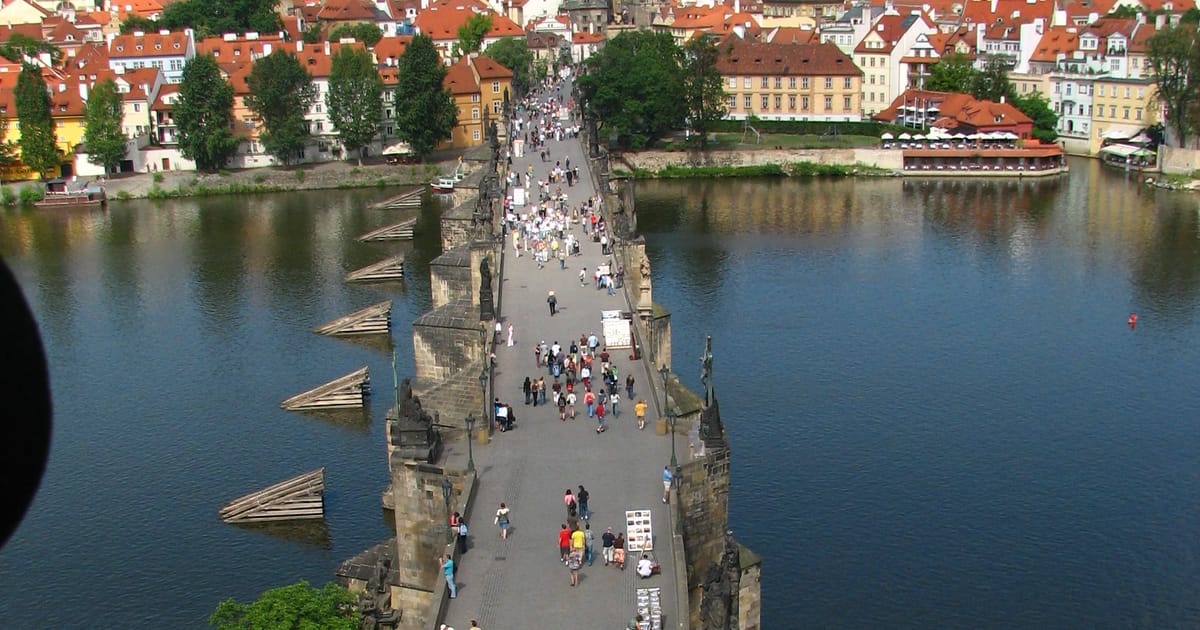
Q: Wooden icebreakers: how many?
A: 6